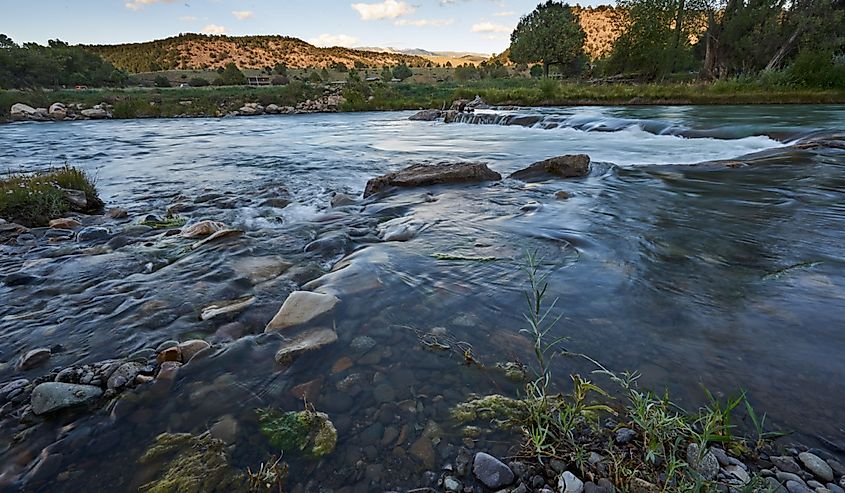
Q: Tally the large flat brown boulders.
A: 2